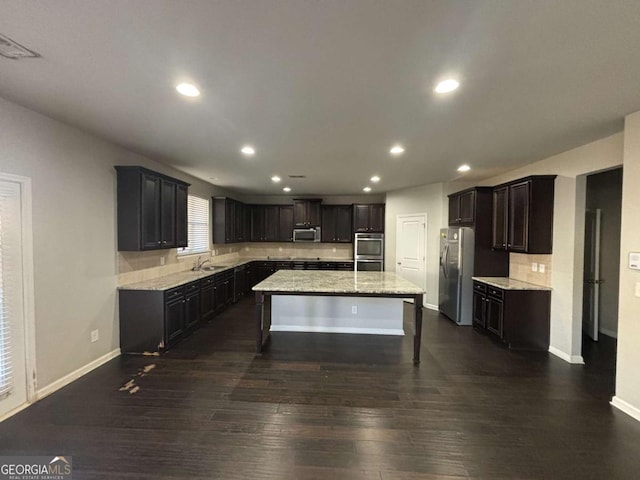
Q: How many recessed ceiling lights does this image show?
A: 9